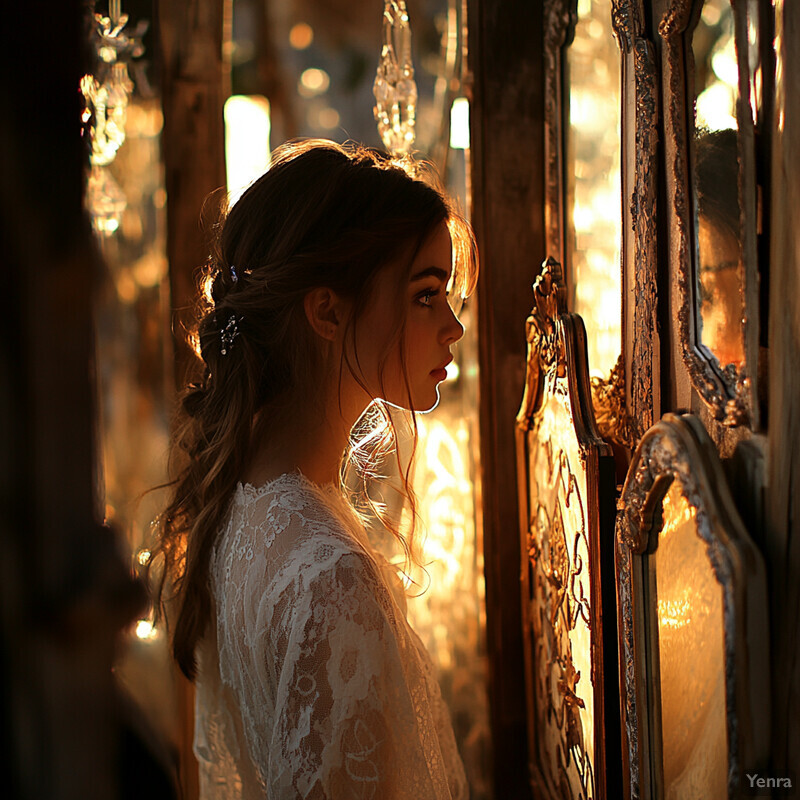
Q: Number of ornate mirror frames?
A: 4